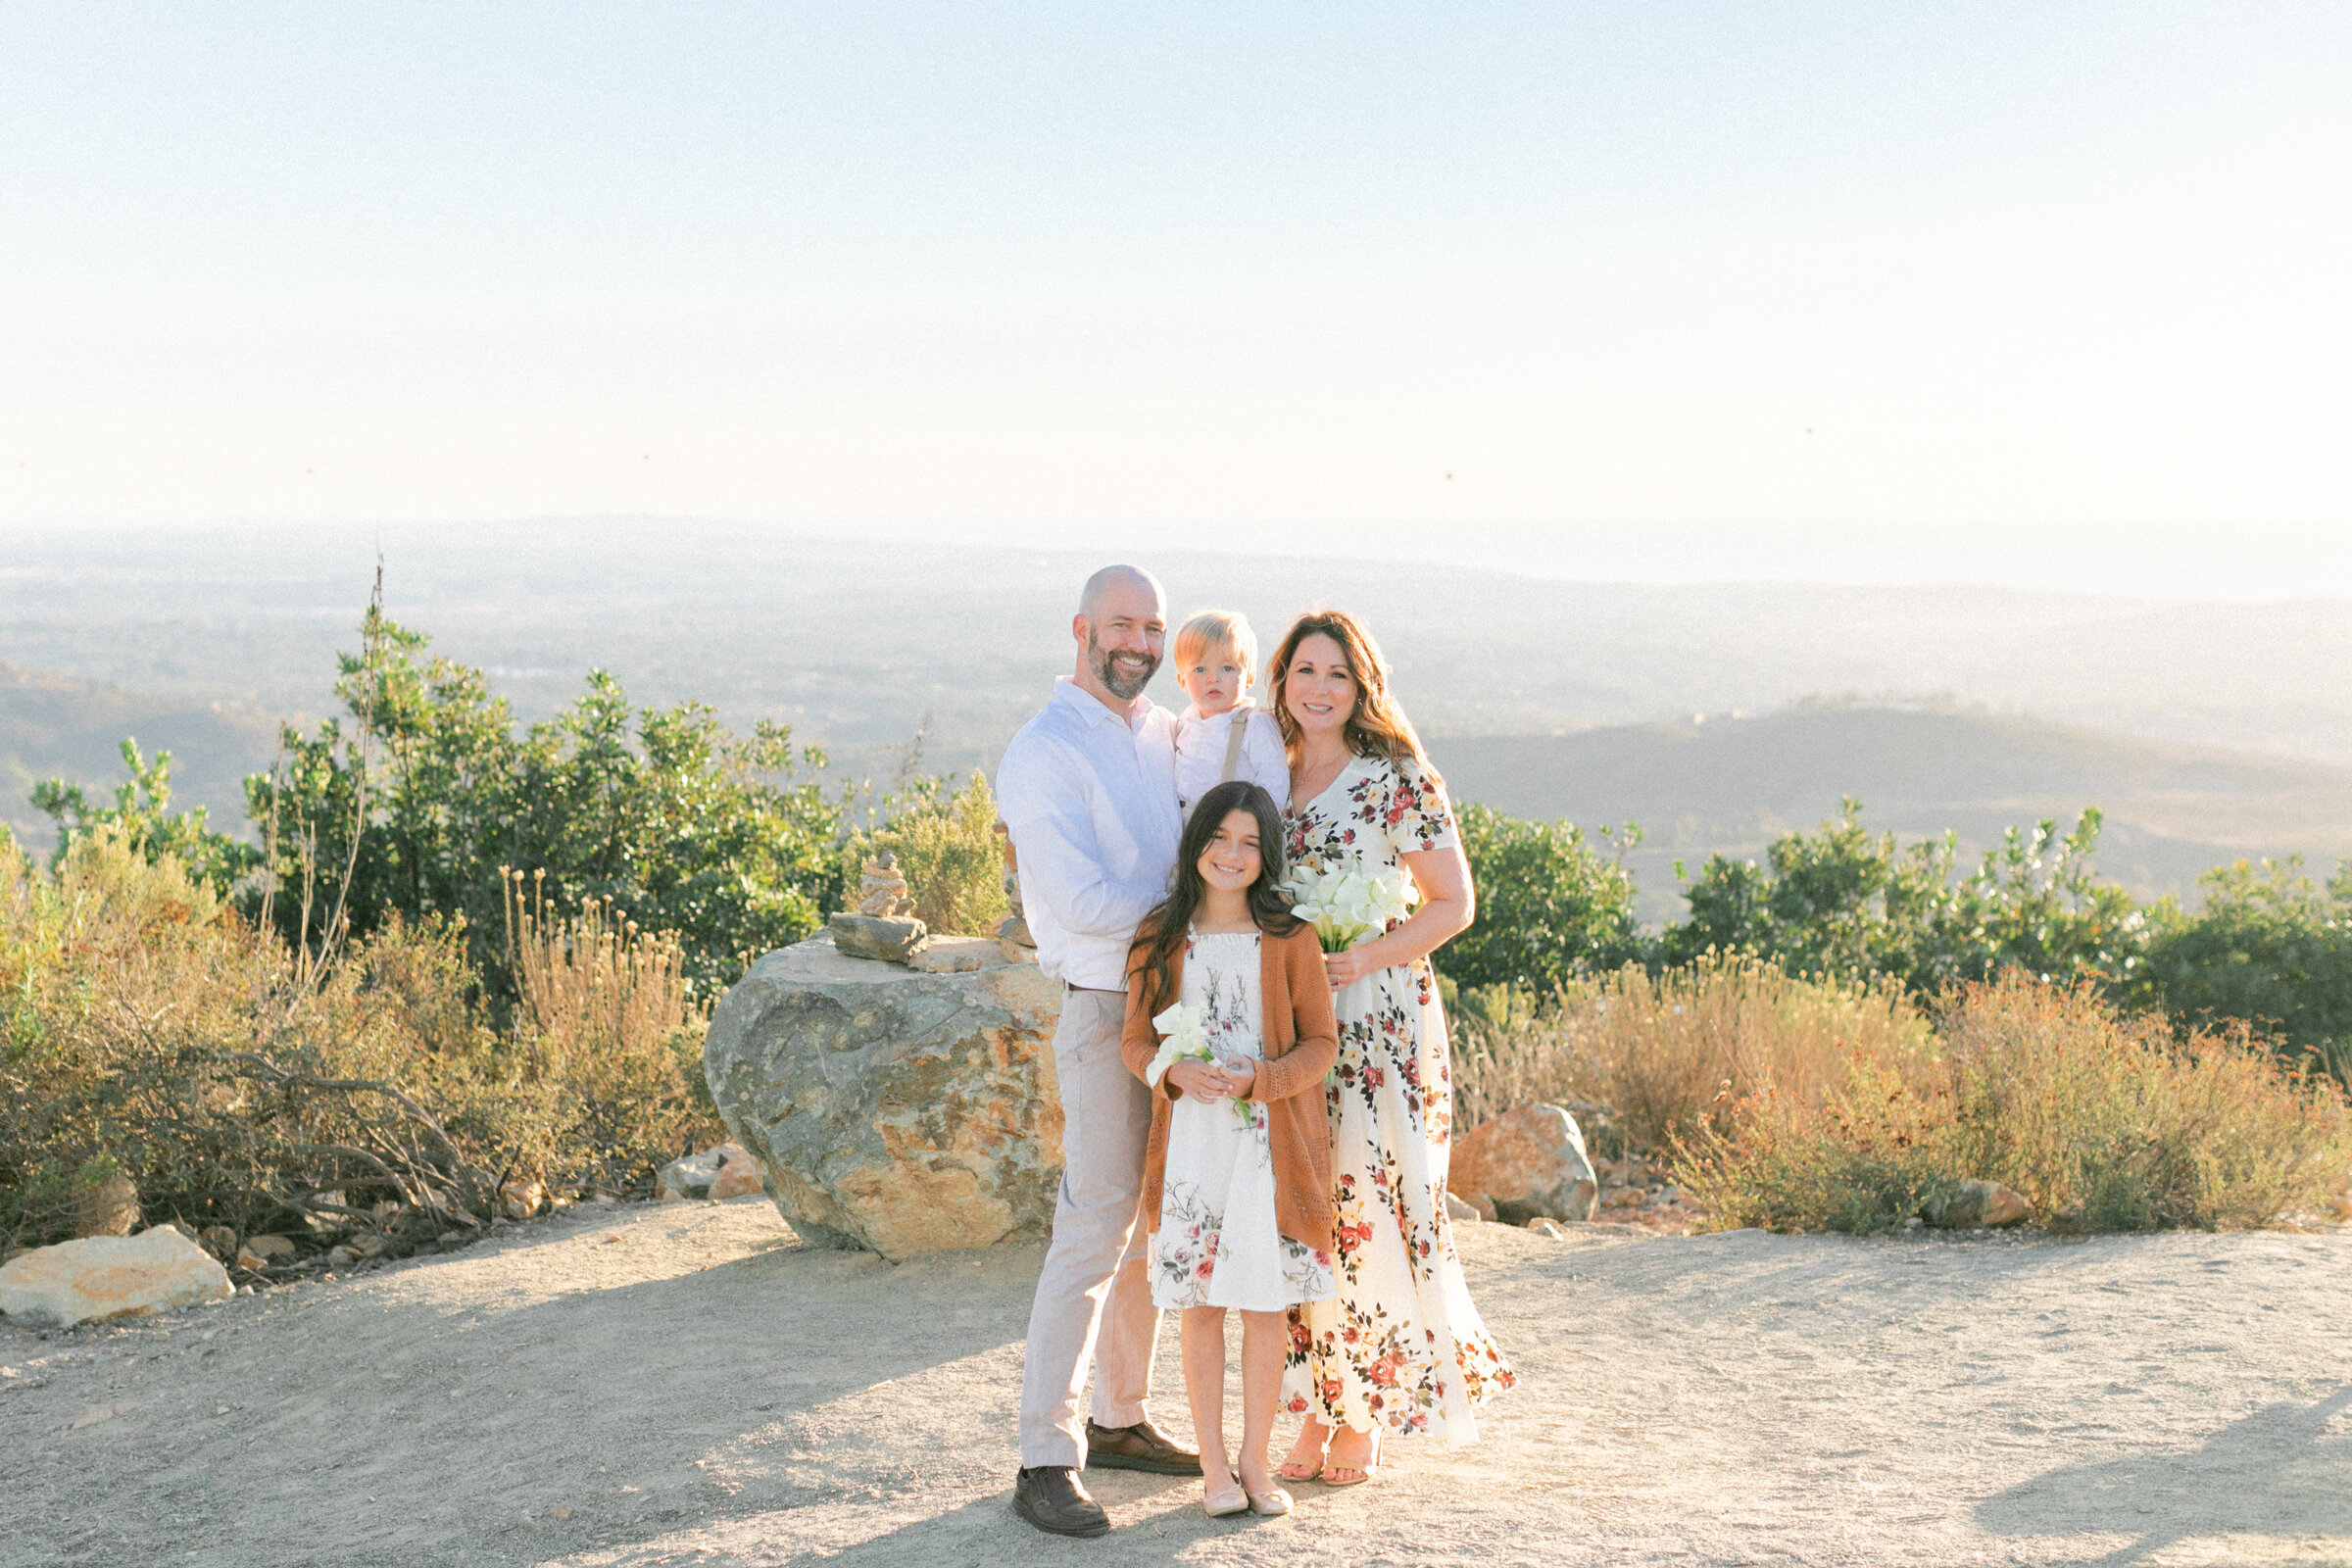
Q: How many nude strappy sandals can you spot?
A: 2